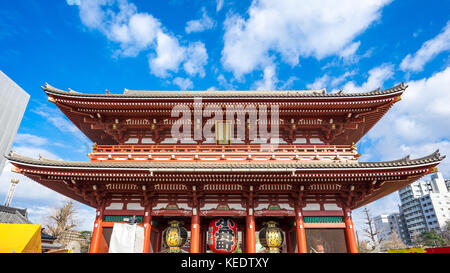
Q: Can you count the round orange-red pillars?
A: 6